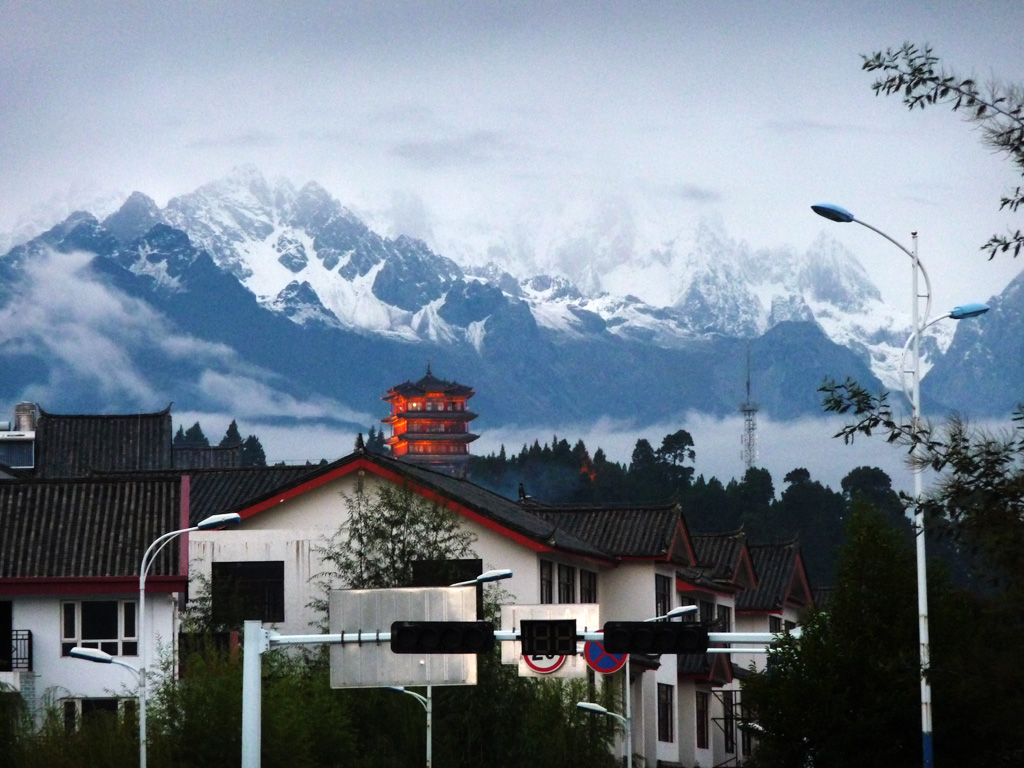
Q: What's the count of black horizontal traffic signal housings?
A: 2